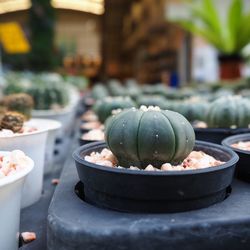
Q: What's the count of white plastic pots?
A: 3